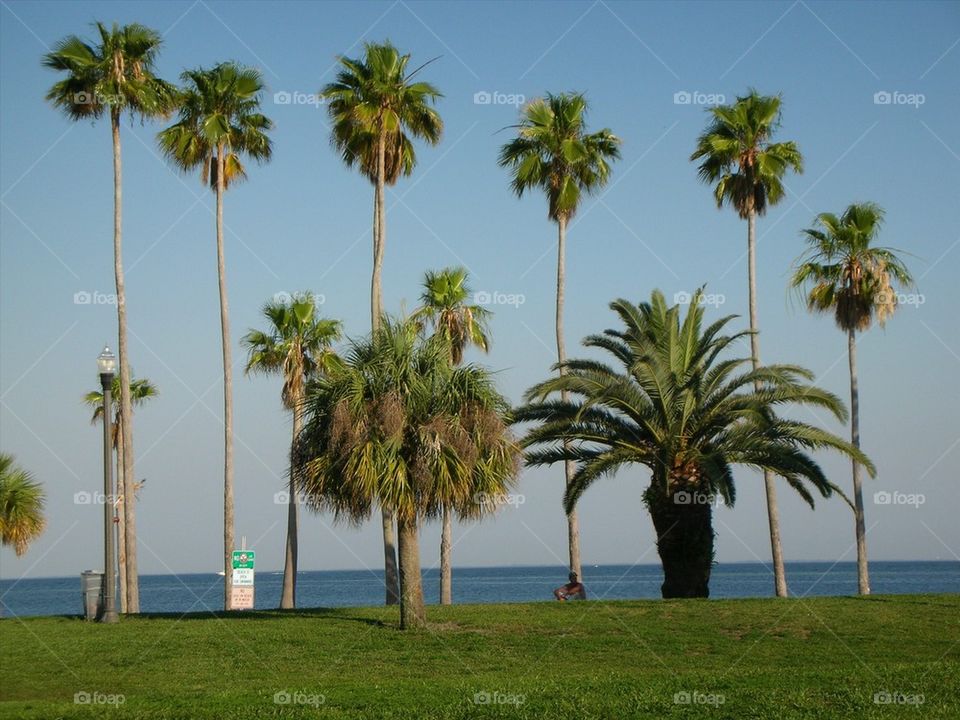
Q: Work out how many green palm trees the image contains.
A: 12